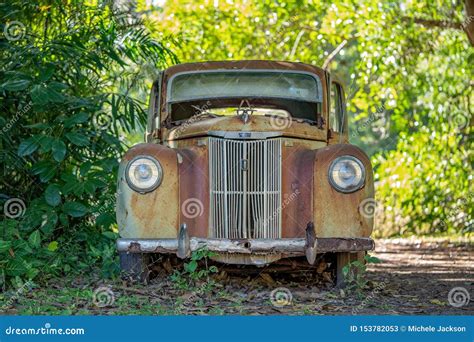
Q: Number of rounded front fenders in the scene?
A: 2